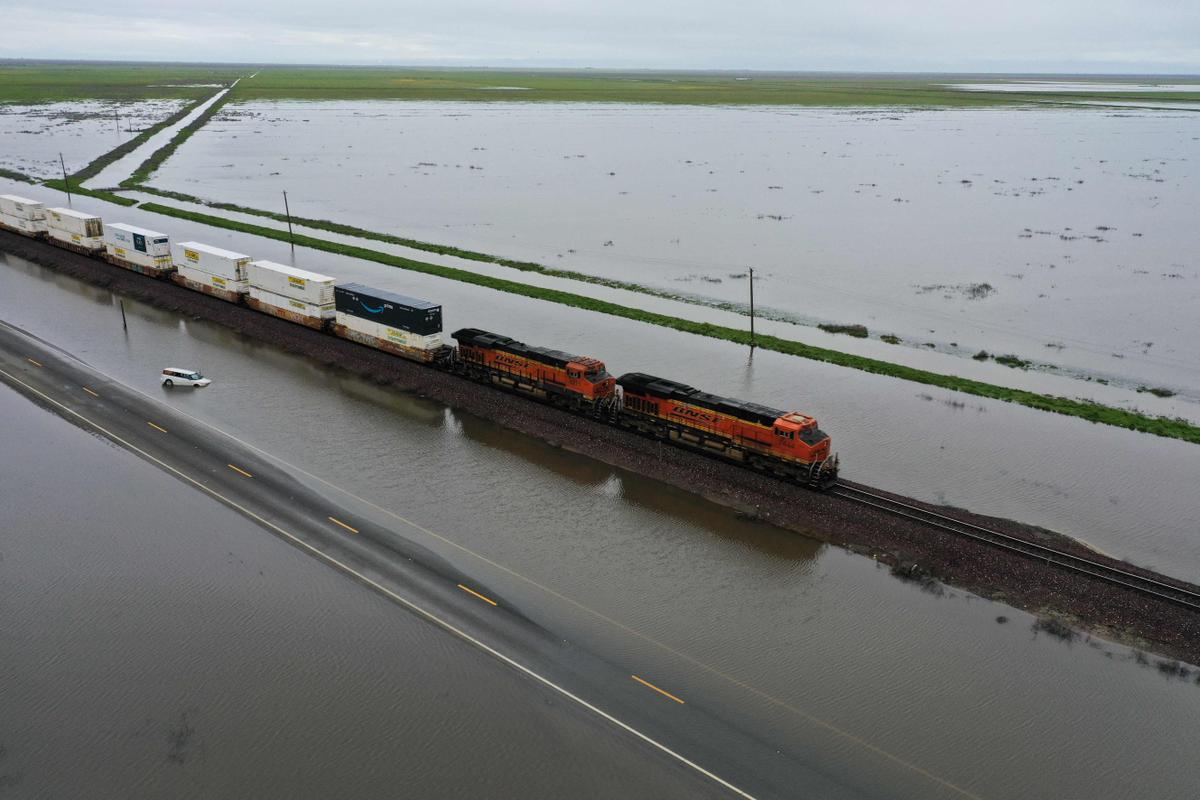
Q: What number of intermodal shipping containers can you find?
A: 12